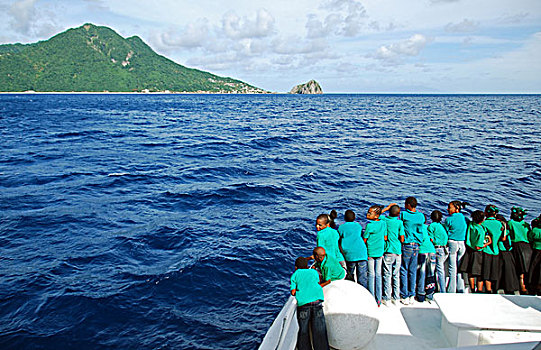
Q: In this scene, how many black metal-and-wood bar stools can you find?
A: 0